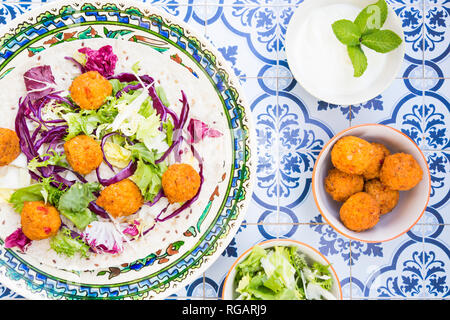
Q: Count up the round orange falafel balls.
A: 12